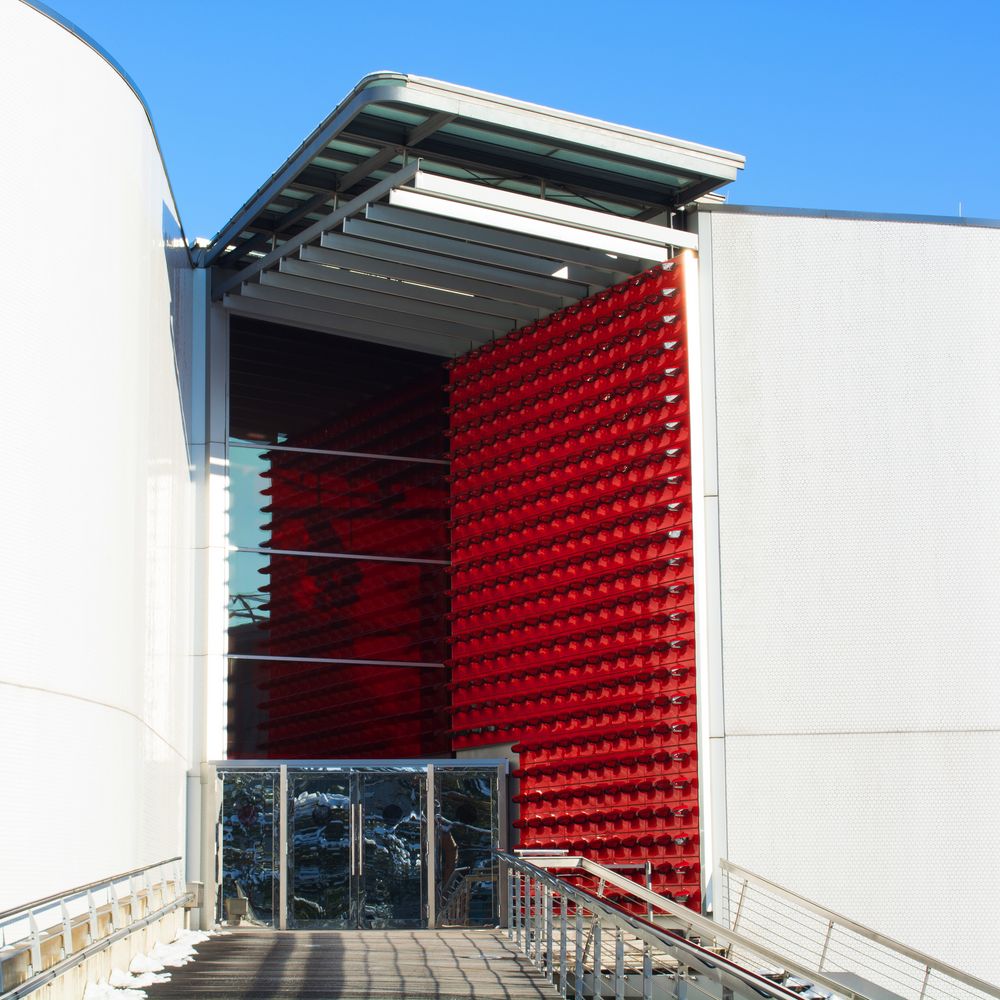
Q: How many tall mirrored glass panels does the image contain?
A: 4